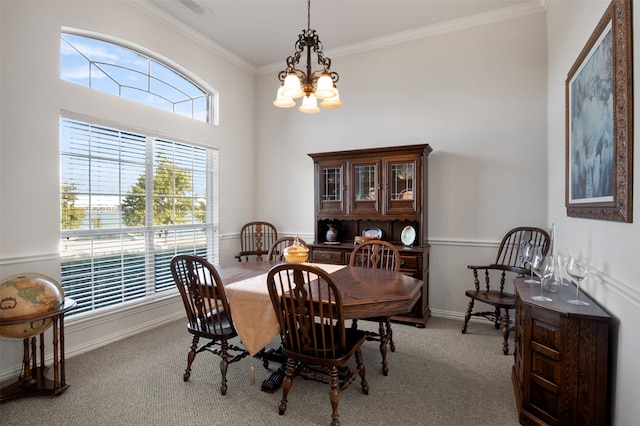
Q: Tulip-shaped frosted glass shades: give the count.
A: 5